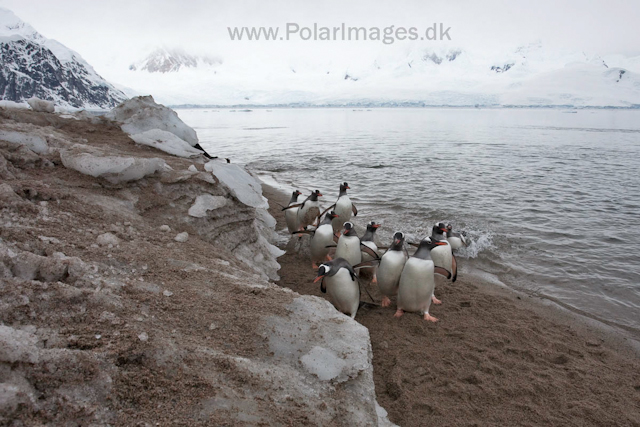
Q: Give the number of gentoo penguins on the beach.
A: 11